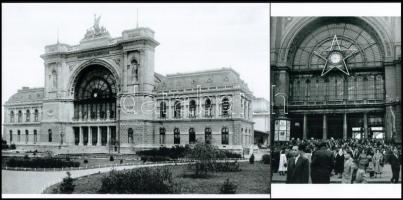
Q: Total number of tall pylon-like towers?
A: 2